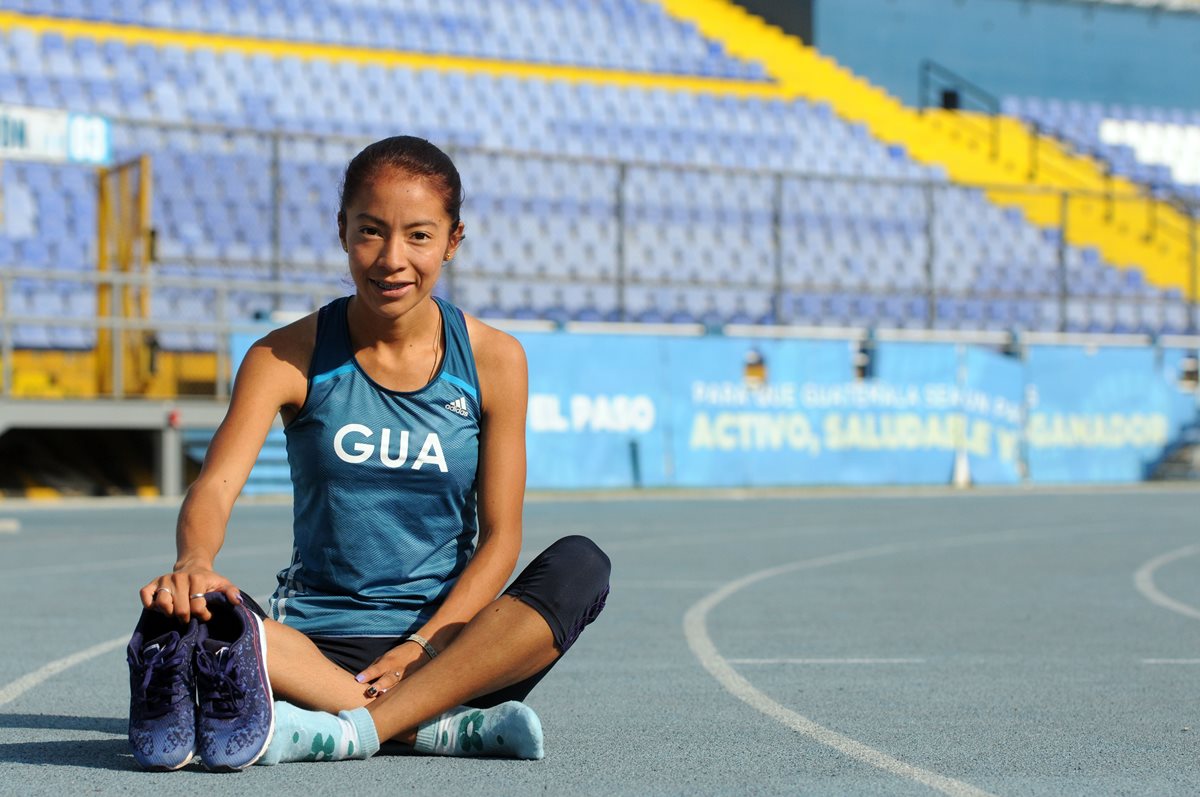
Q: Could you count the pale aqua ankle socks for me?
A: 2